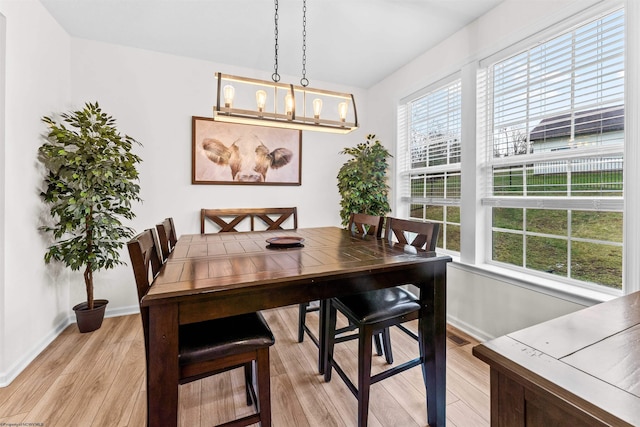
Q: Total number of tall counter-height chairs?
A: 4